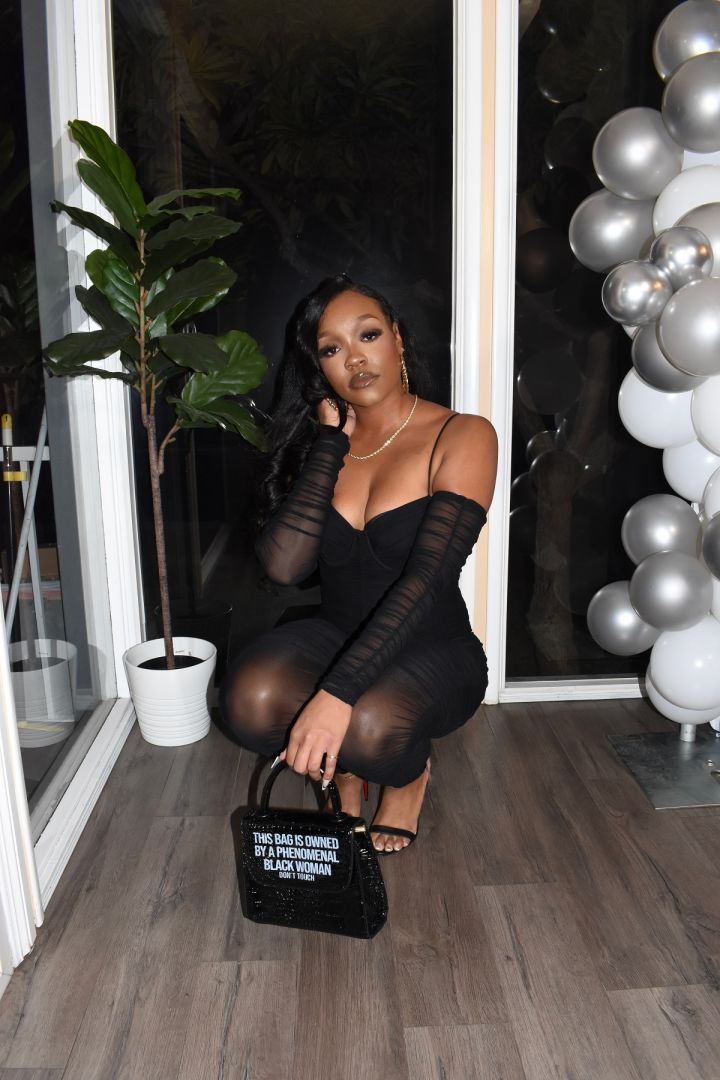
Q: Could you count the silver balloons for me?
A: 13